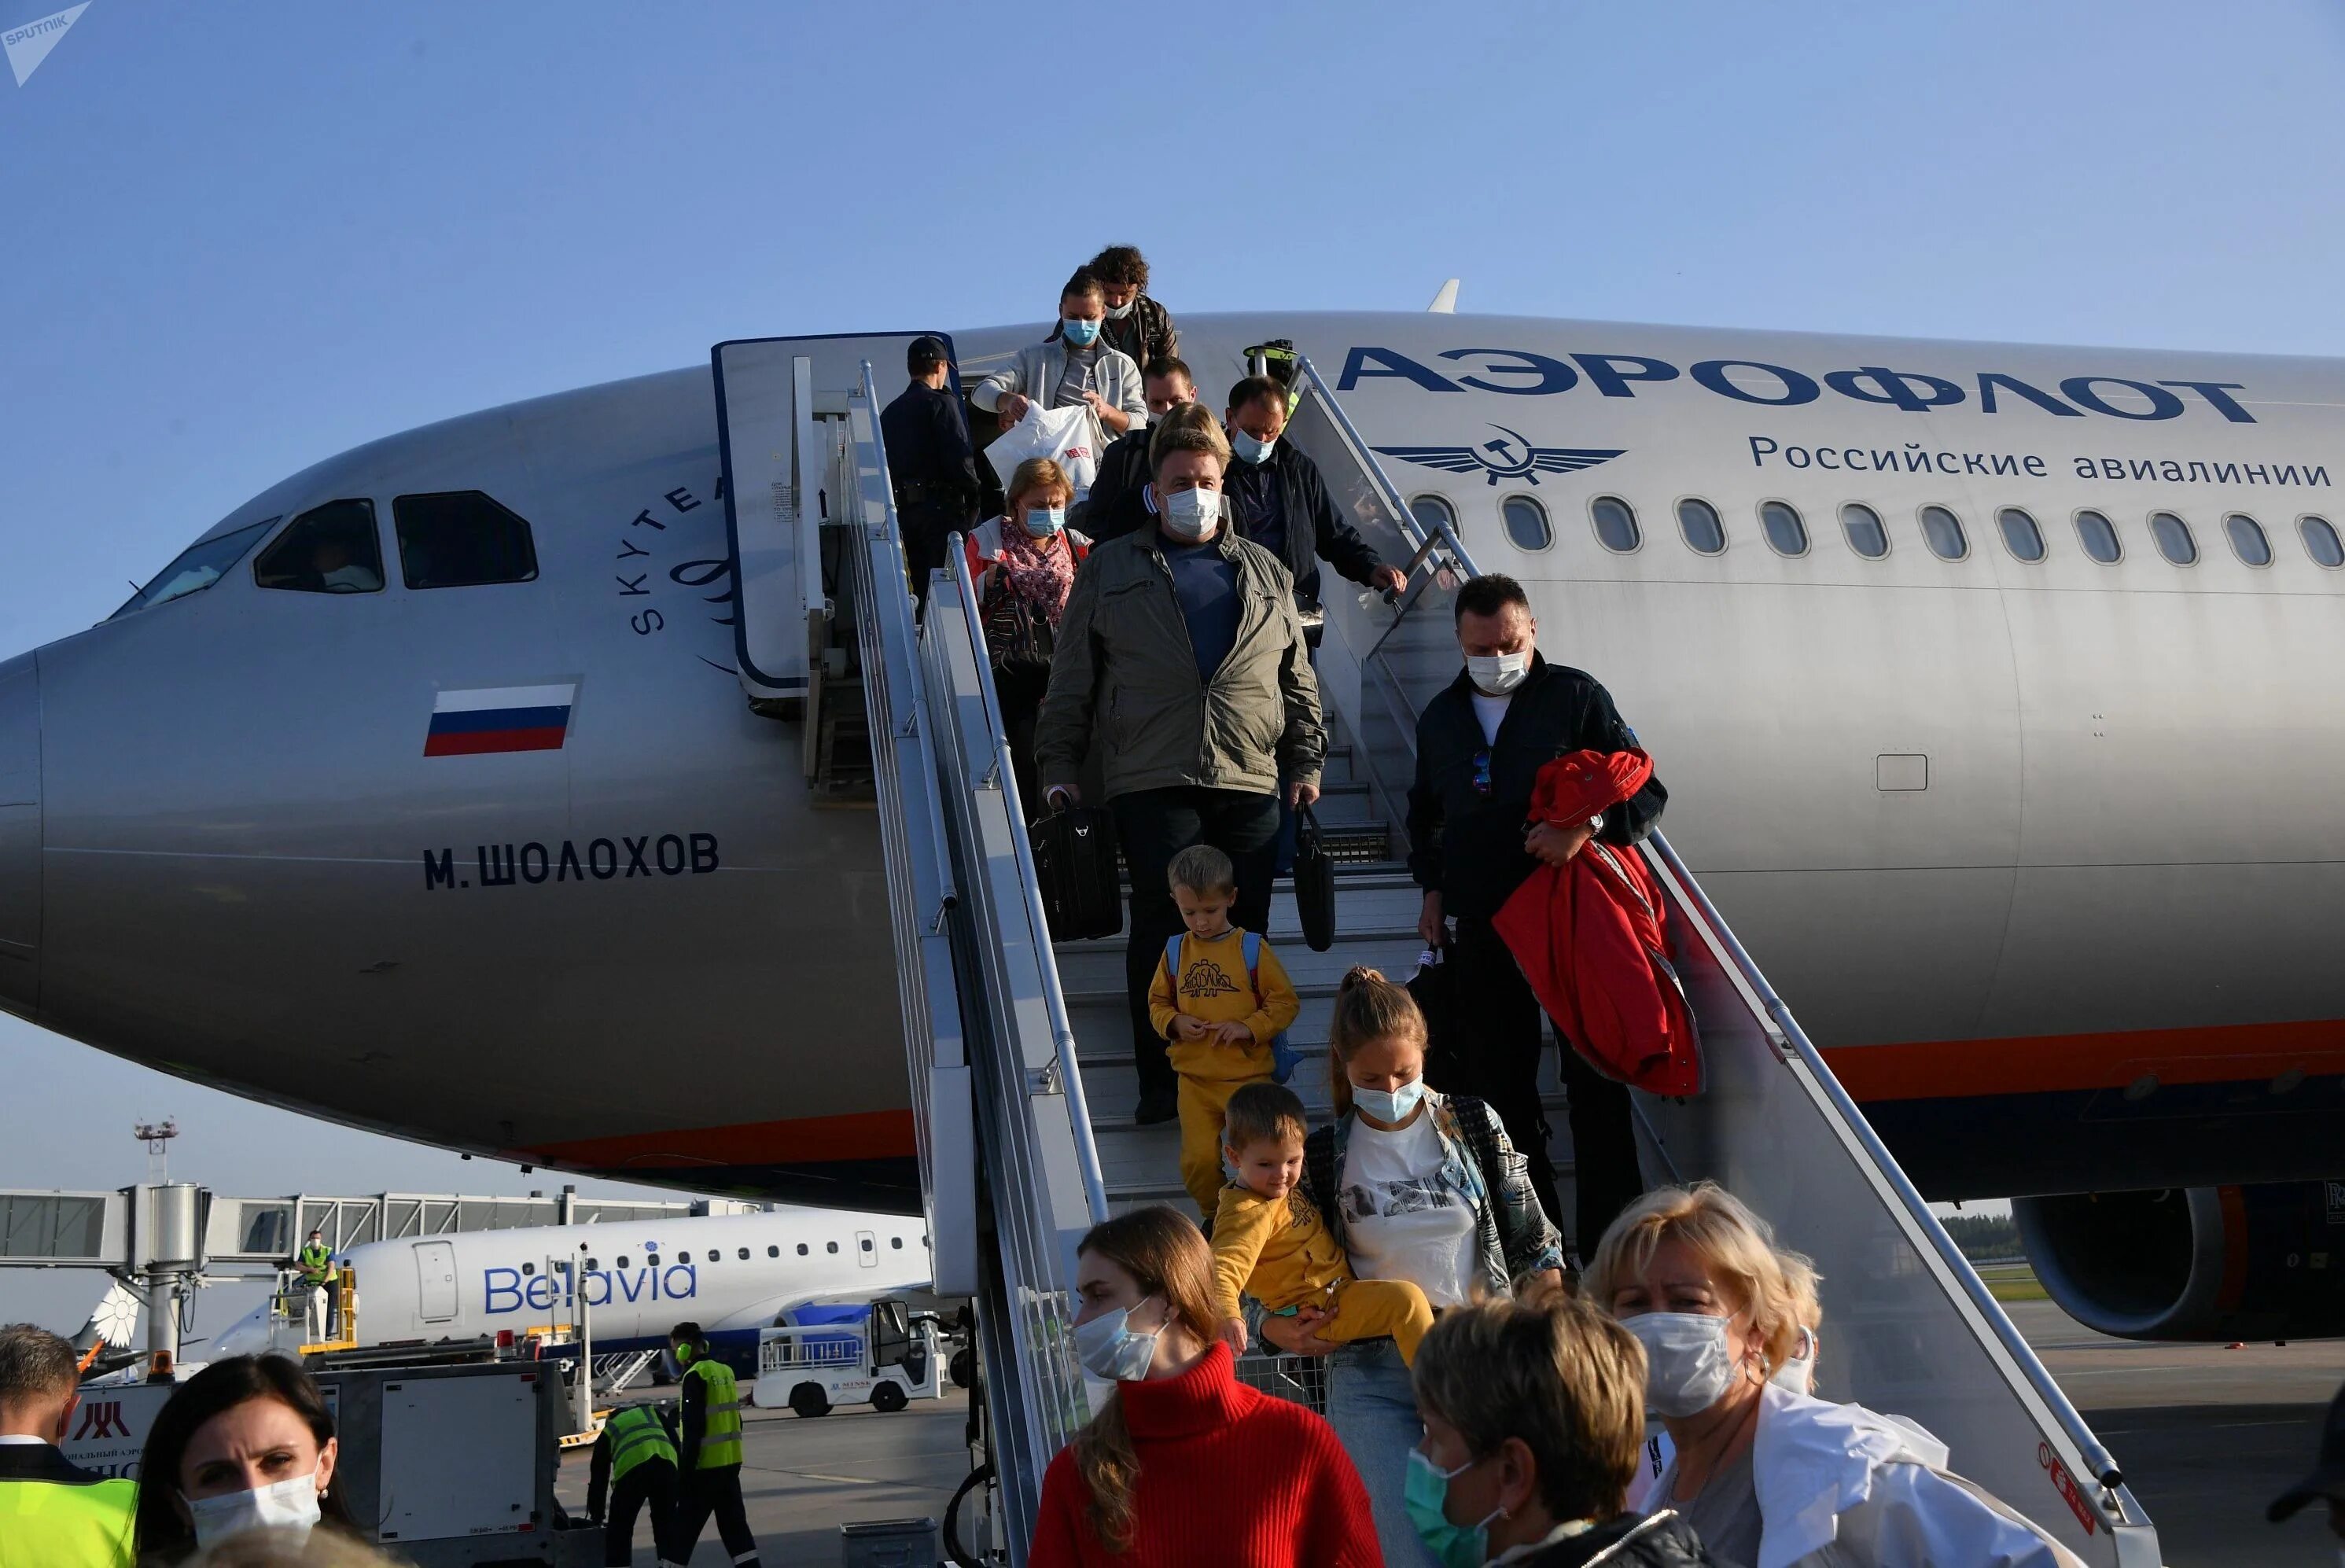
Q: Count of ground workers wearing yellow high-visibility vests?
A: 4